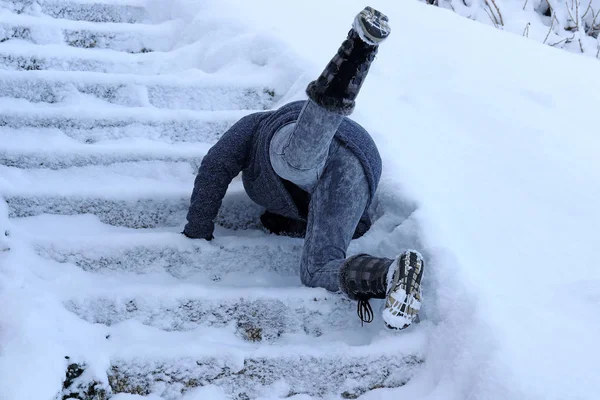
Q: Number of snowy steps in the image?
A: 10